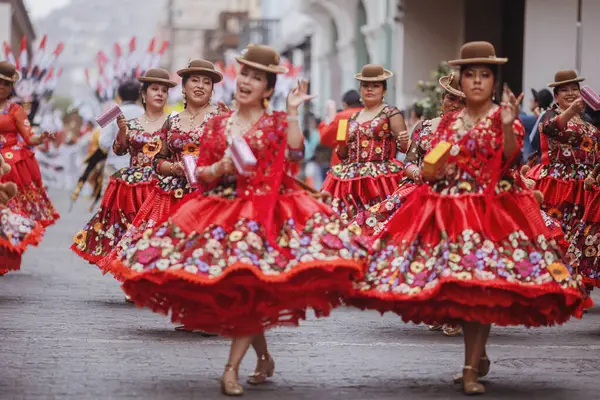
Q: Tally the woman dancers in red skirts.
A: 8